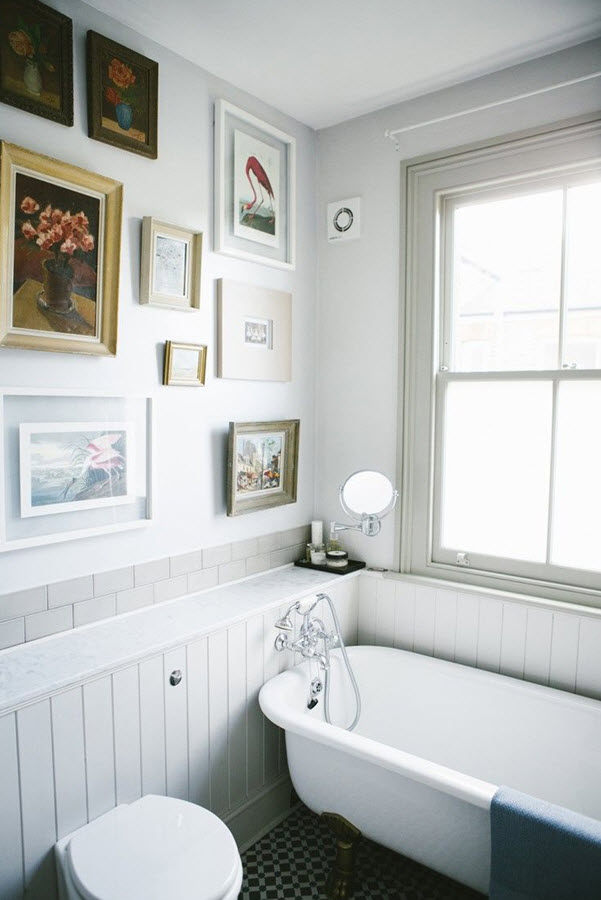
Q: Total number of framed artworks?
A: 9